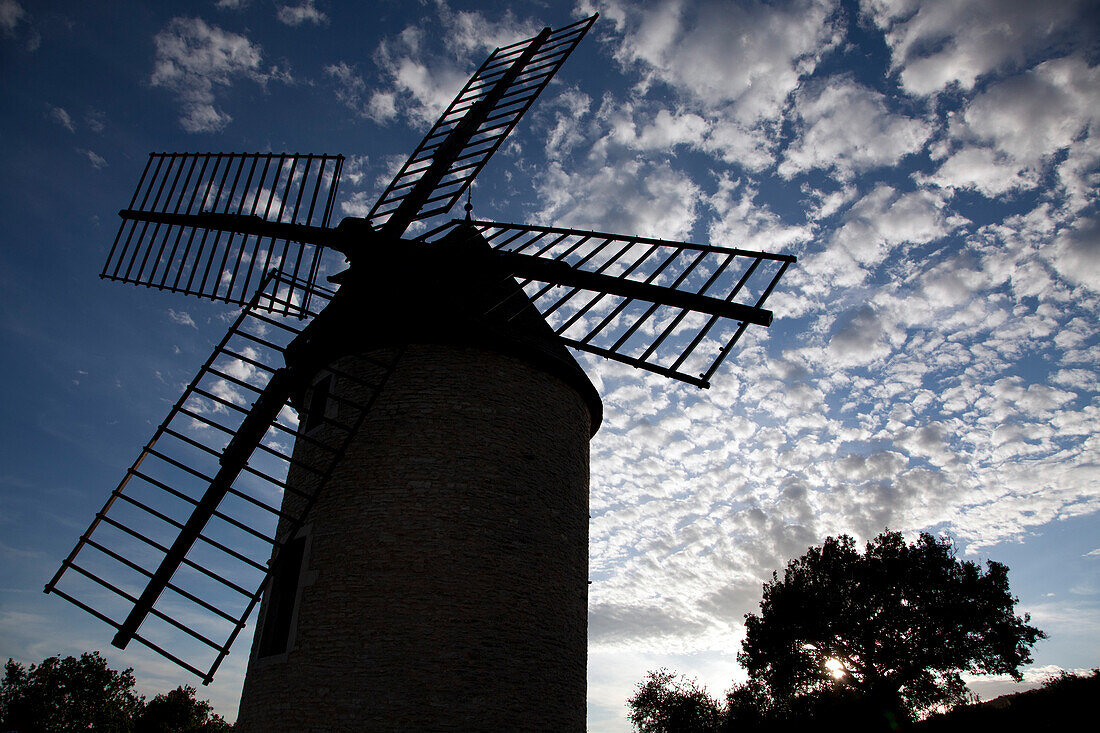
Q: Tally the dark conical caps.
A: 1